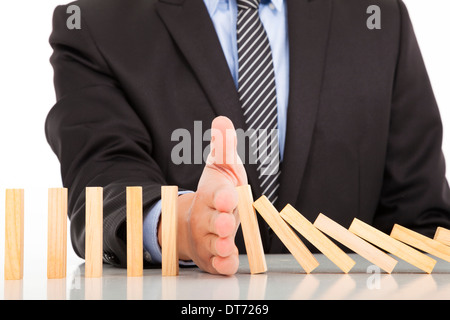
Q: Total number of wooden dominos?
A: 12